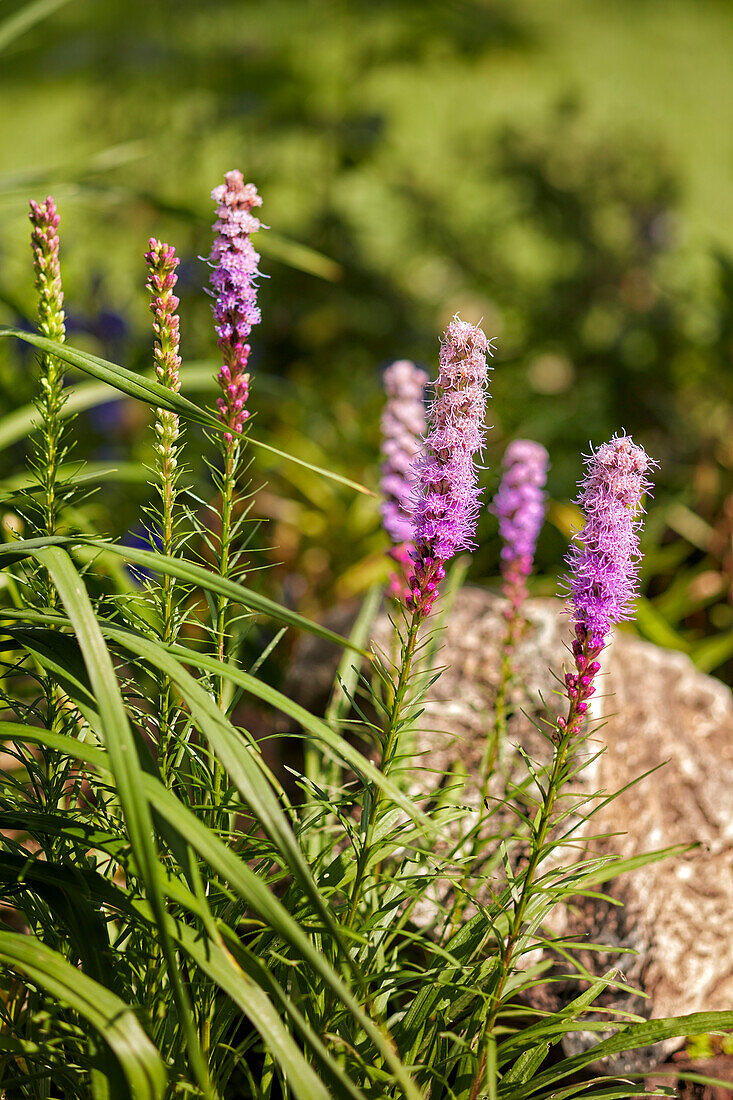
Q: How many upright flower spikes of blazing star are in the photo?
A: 7